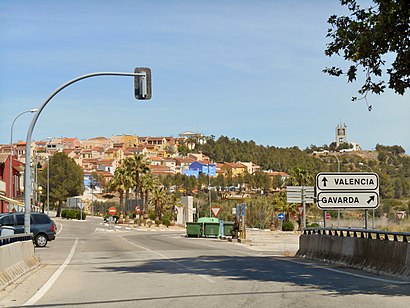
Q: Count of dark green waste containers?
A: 3